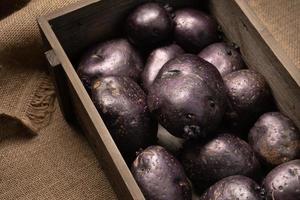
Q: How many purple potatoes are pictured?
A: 13